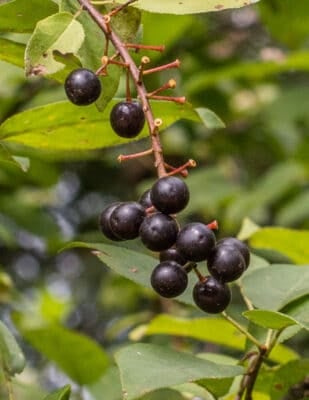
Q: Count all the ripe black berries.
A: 13